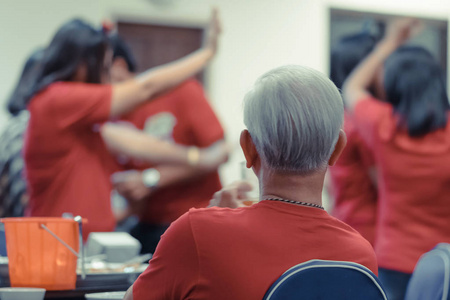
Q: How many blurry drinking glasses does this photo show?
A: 1